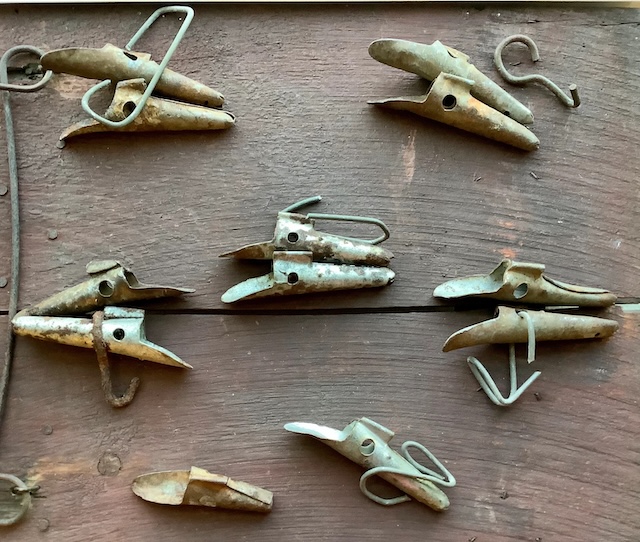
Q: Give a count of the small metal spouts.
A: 12